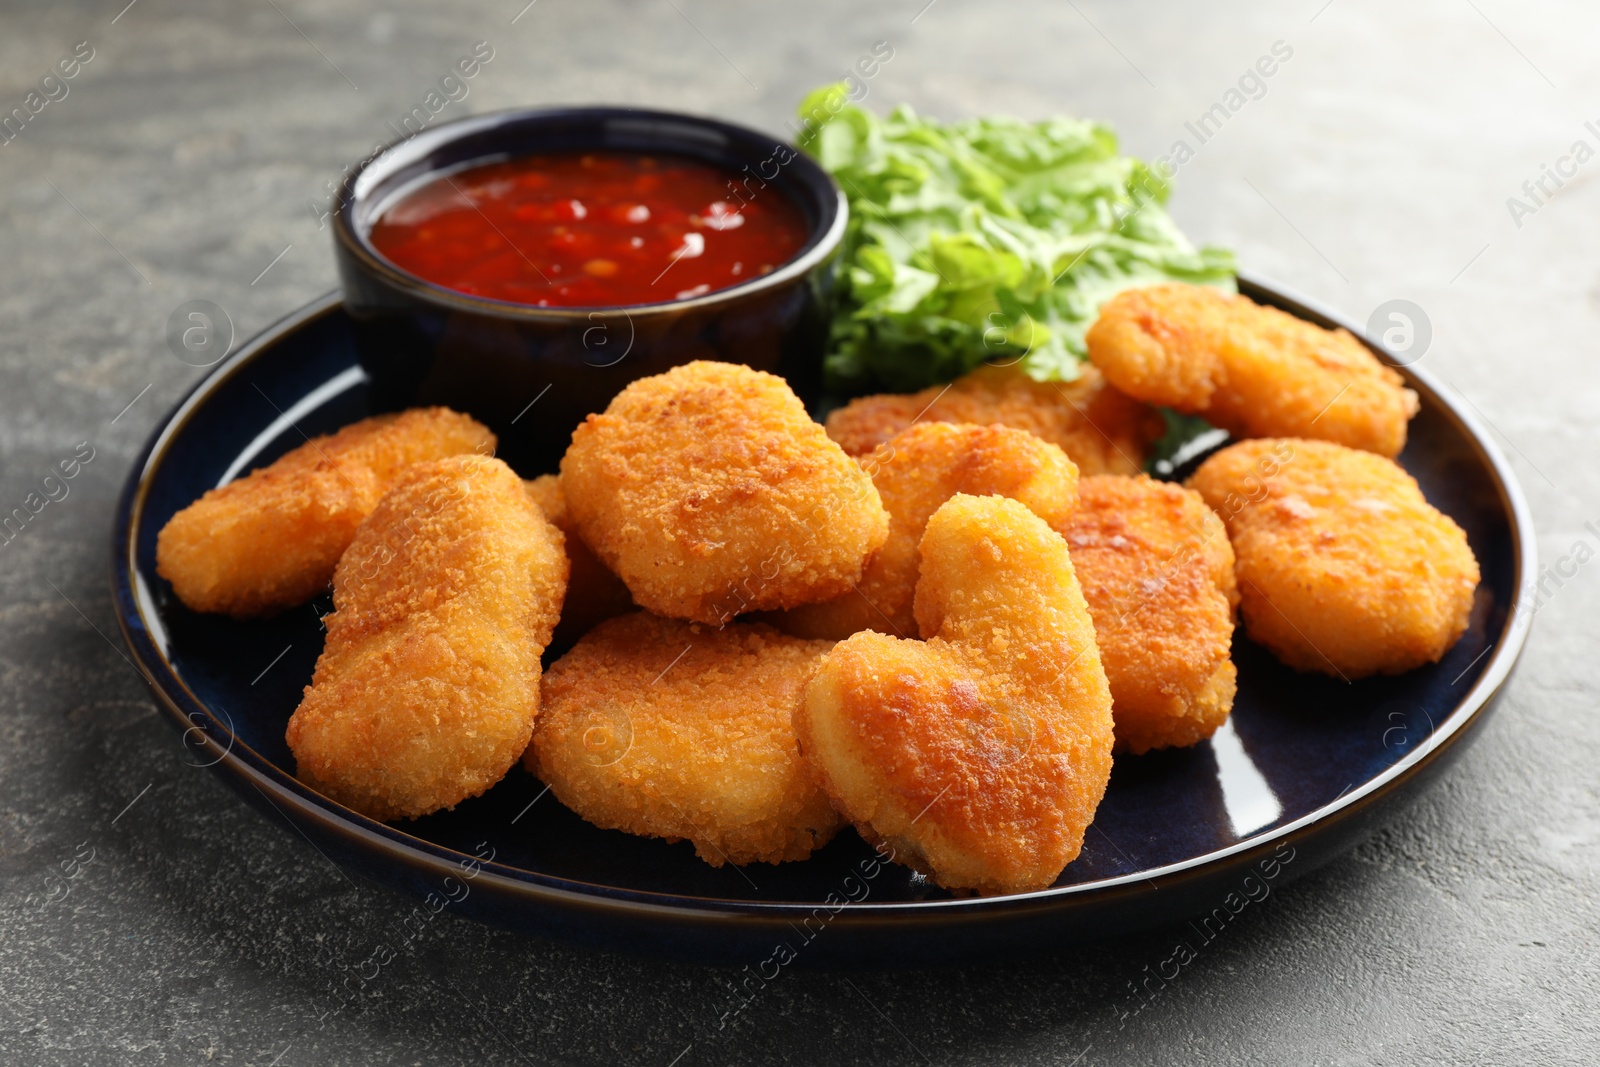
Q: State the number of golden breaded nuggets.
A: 11